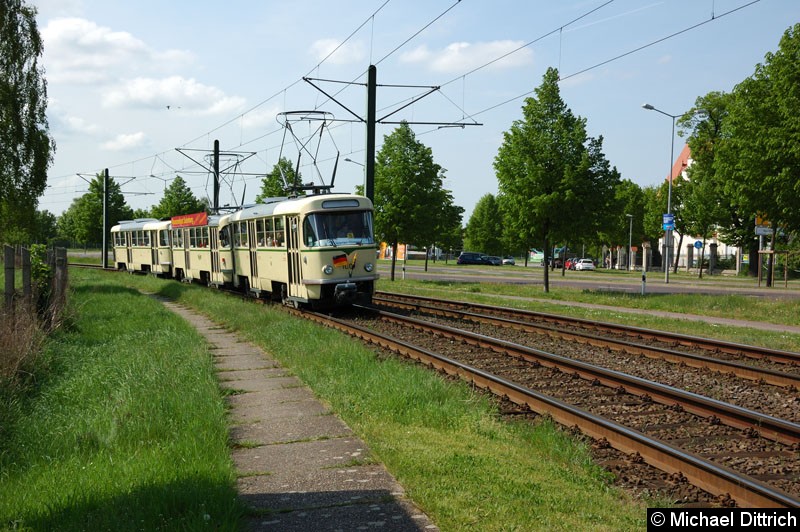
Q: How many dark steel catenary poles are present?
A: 3